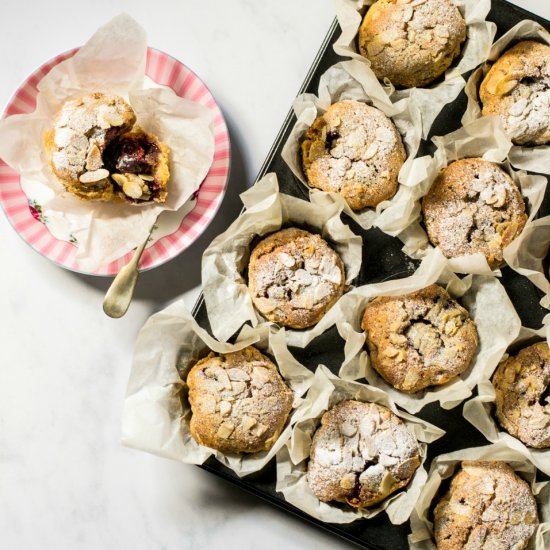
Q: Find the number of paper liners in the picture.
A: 12